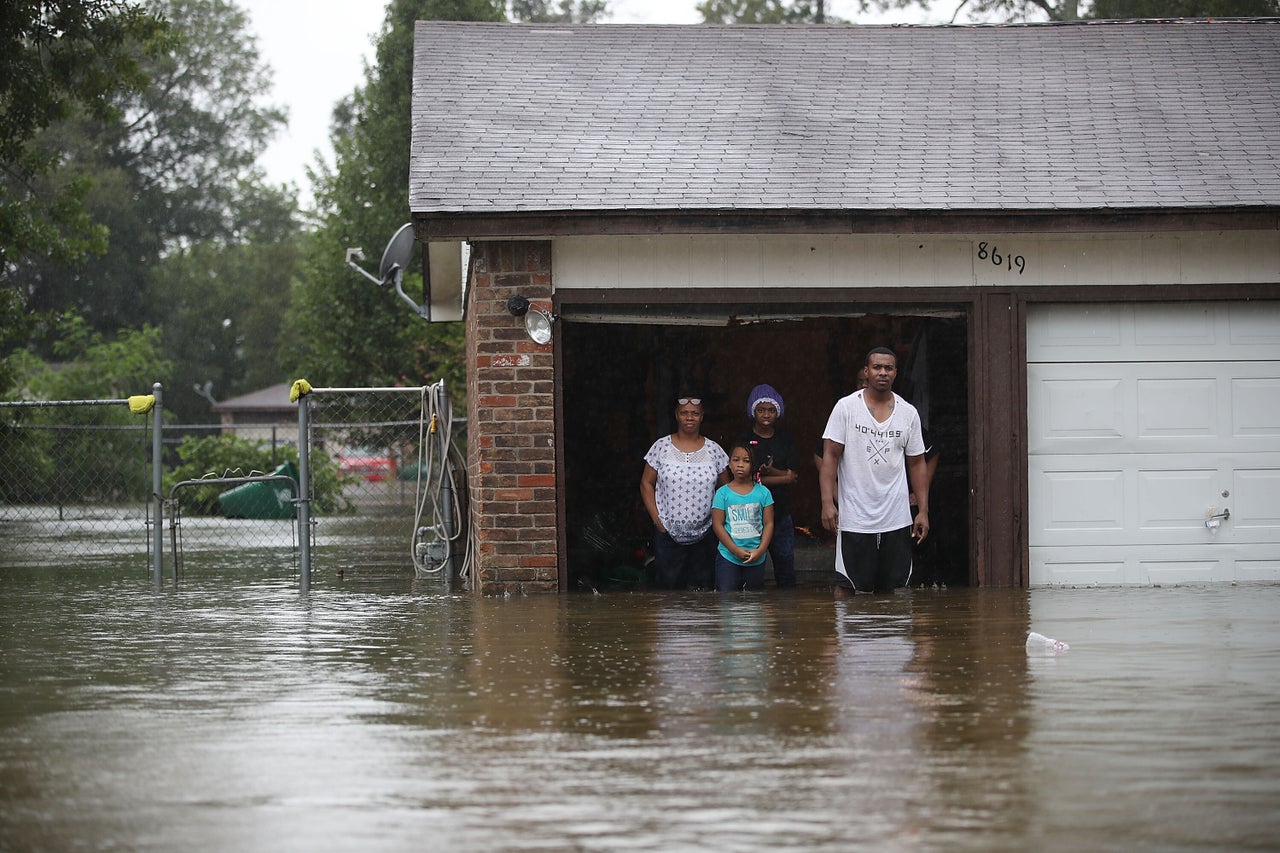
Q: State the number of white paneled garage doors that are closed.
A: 1